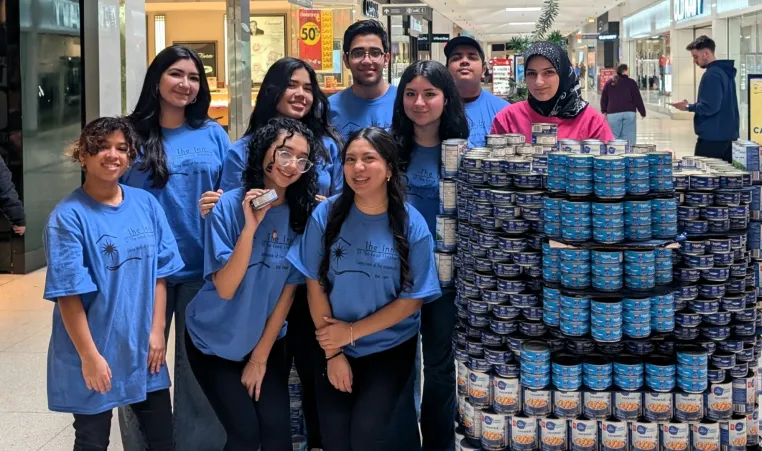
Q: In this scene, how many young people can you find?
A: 9